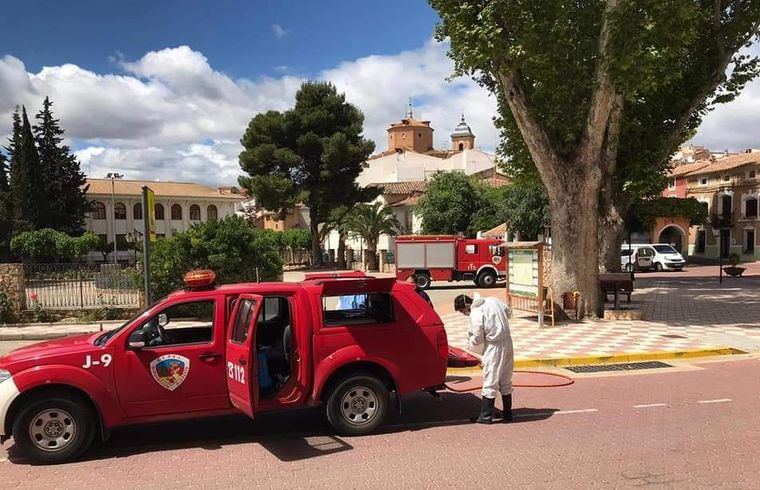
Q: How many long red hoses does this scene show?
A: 1